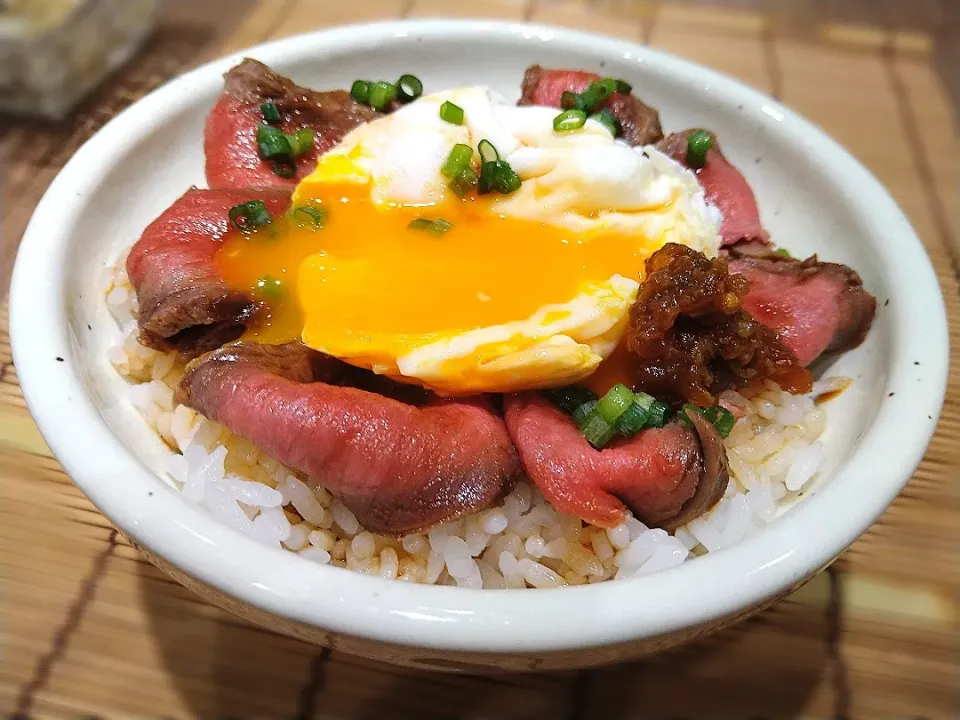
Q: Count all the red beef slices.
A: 7